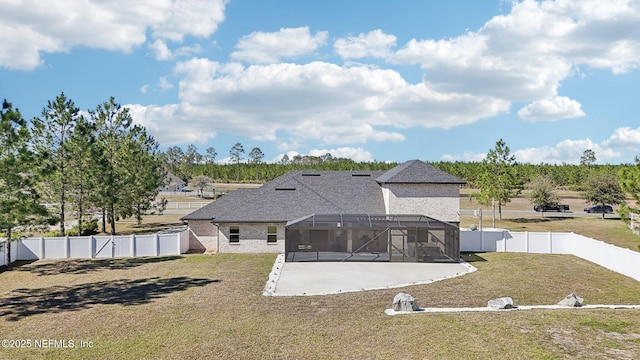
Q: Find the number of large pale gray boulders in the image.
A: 3